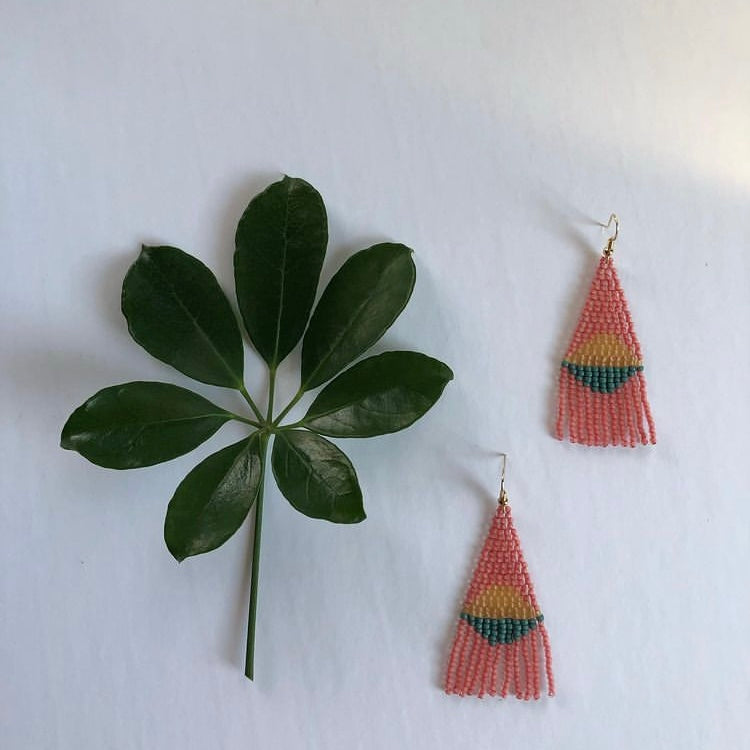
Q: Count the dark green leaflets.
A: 7